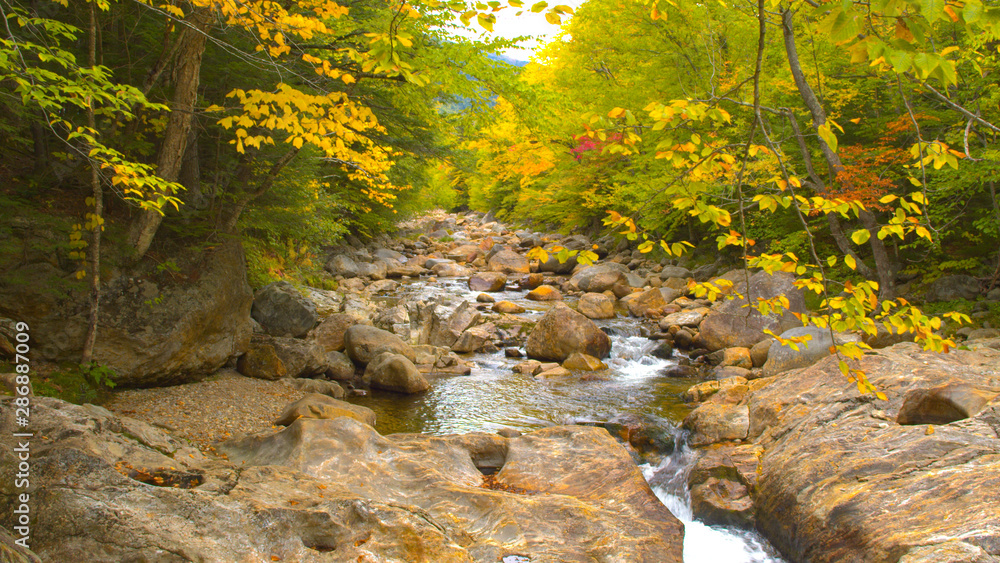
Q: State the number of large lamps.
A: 0